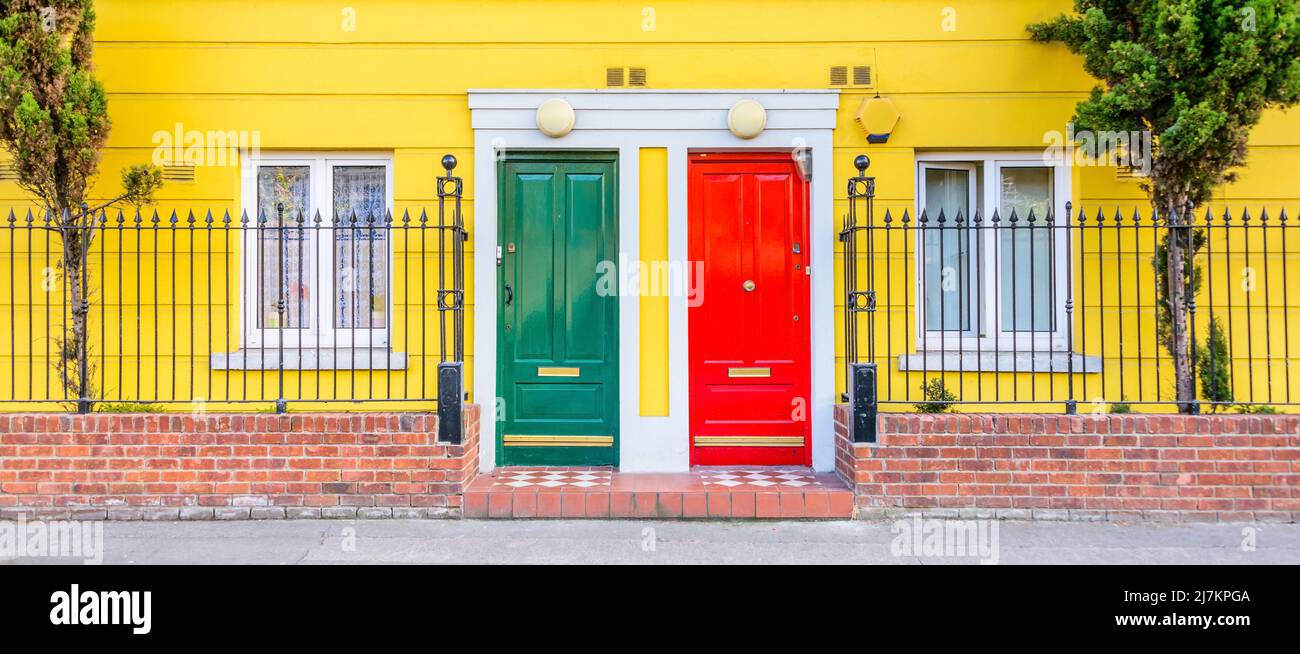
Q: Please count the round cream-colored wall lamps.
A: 2